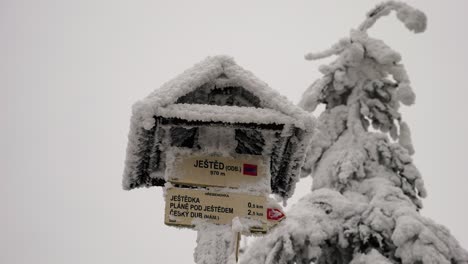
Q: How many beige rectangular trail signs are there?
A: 2